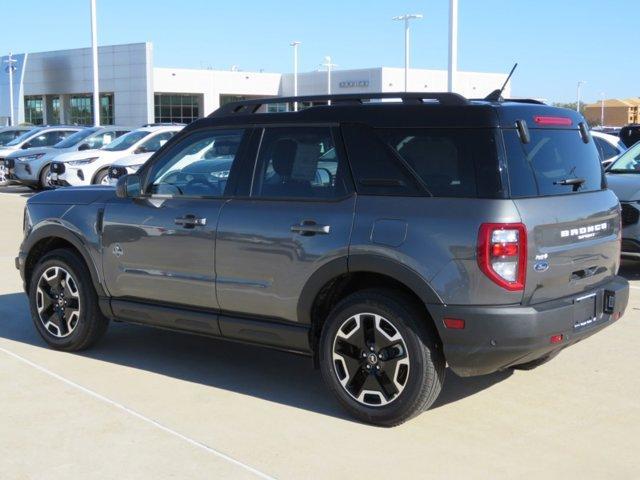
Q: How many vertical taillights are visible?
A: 1